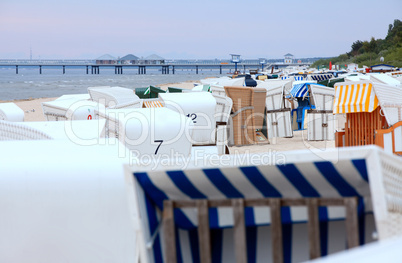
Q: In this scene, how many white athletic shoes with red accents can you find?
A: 0